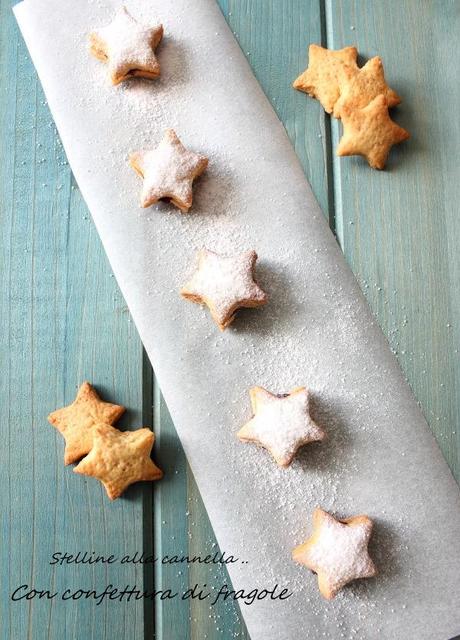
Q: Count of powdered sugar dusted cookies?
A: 5